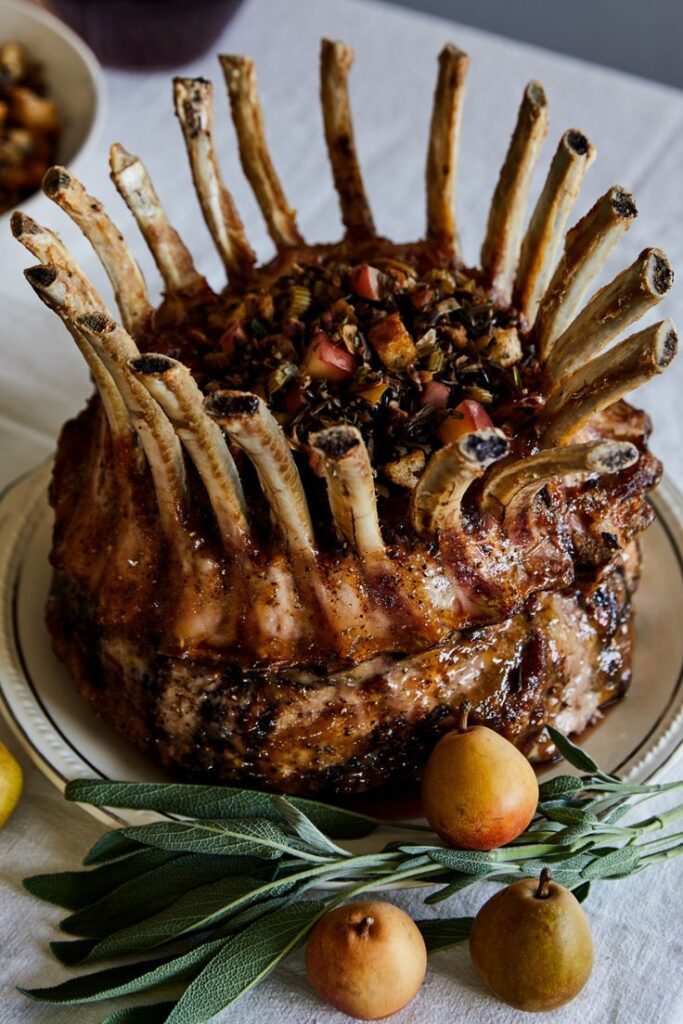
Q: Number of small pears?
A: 3